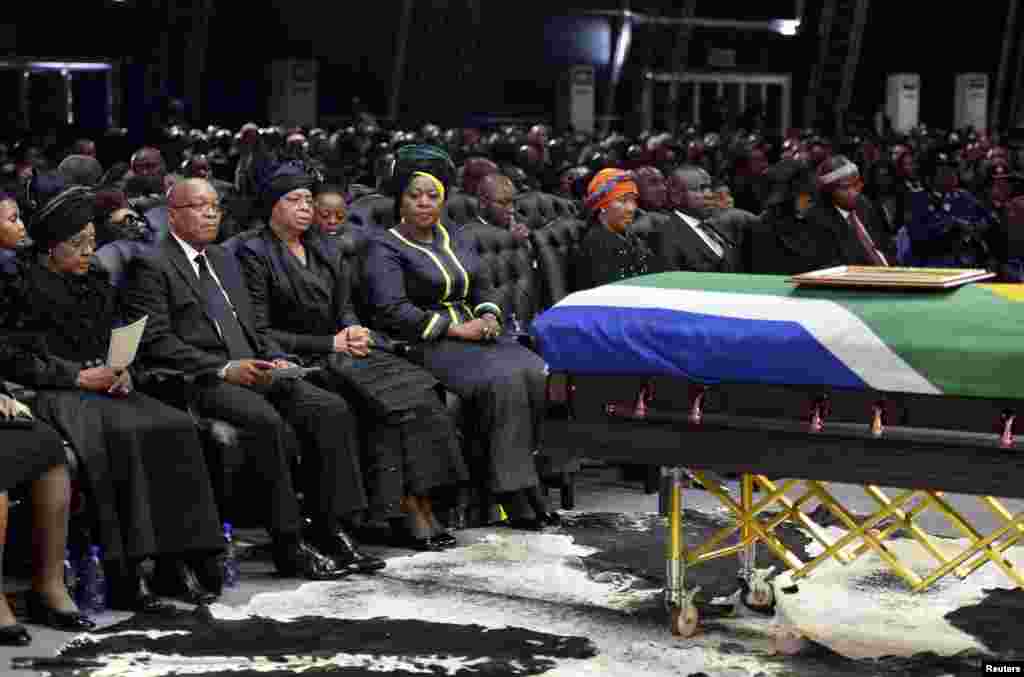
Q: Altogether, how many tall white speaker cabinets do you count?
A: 4